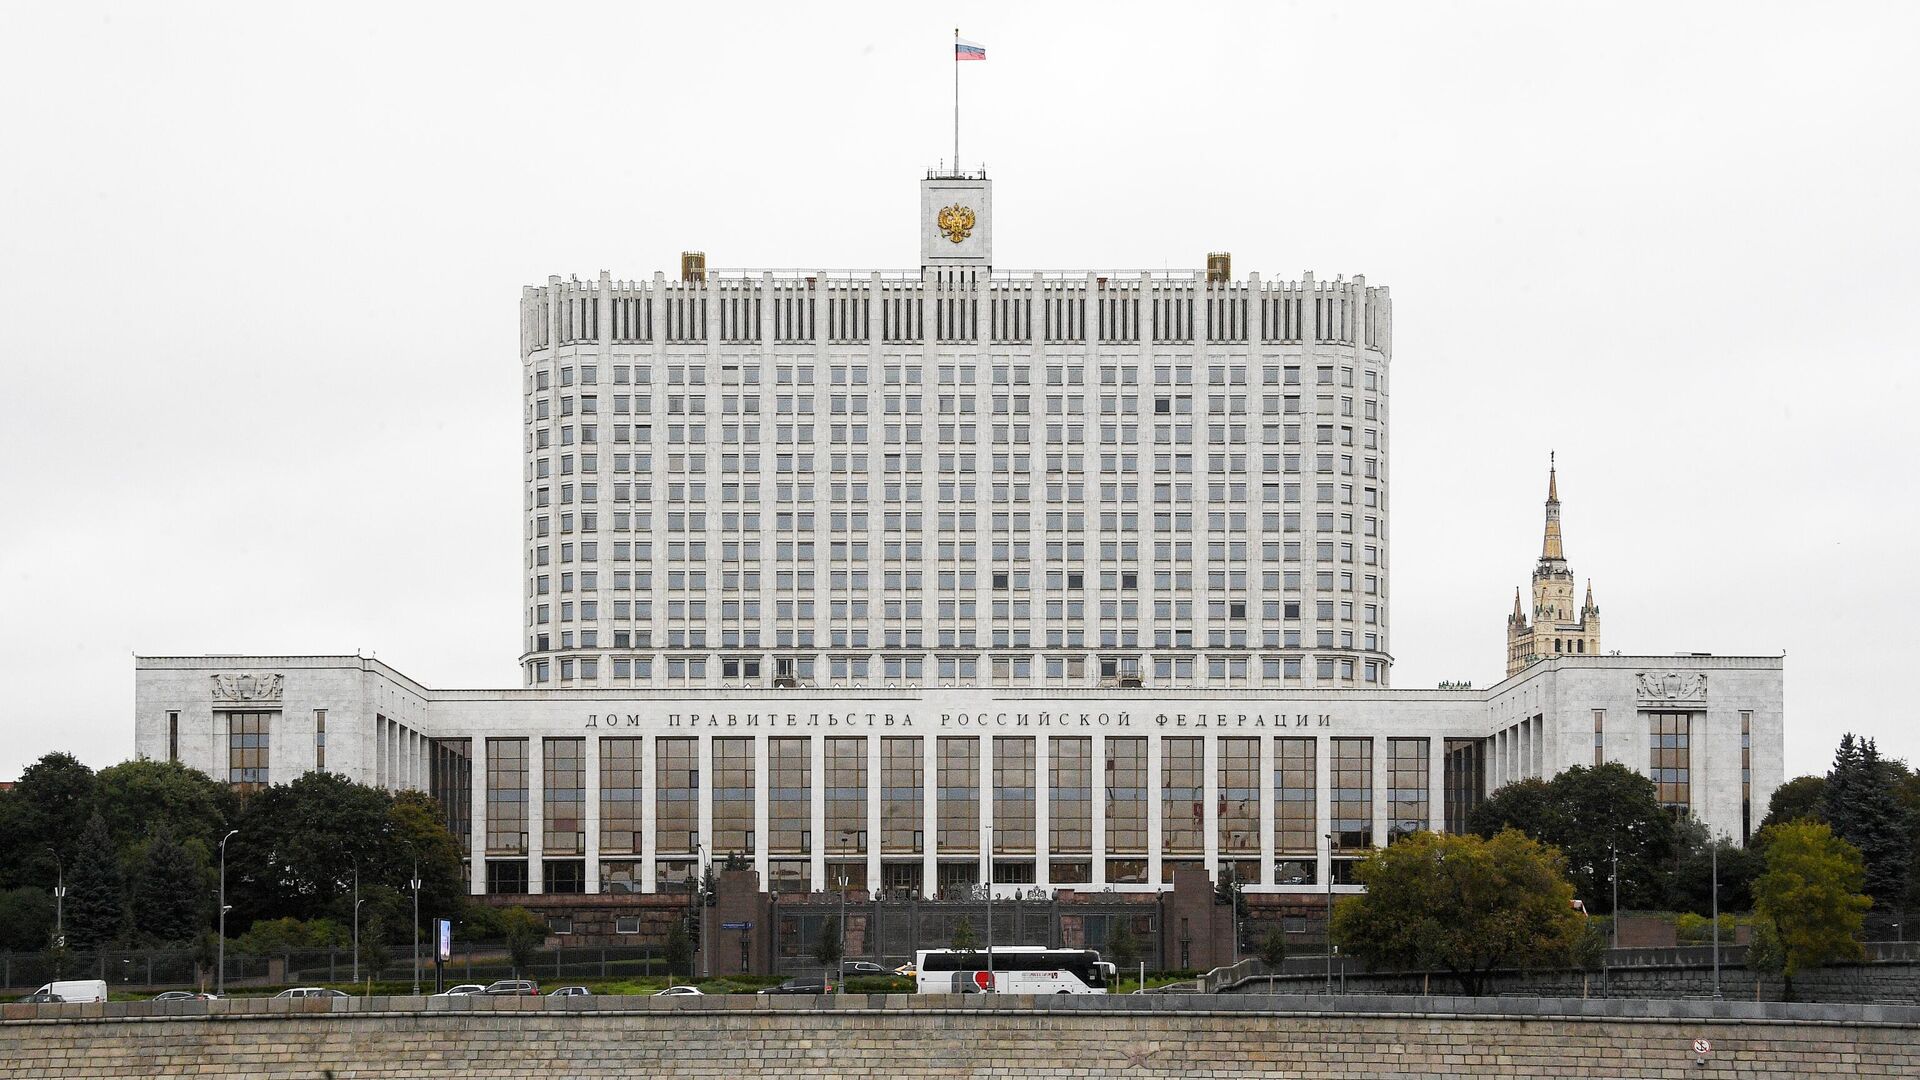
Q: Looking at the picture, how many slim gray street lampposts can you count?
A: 11